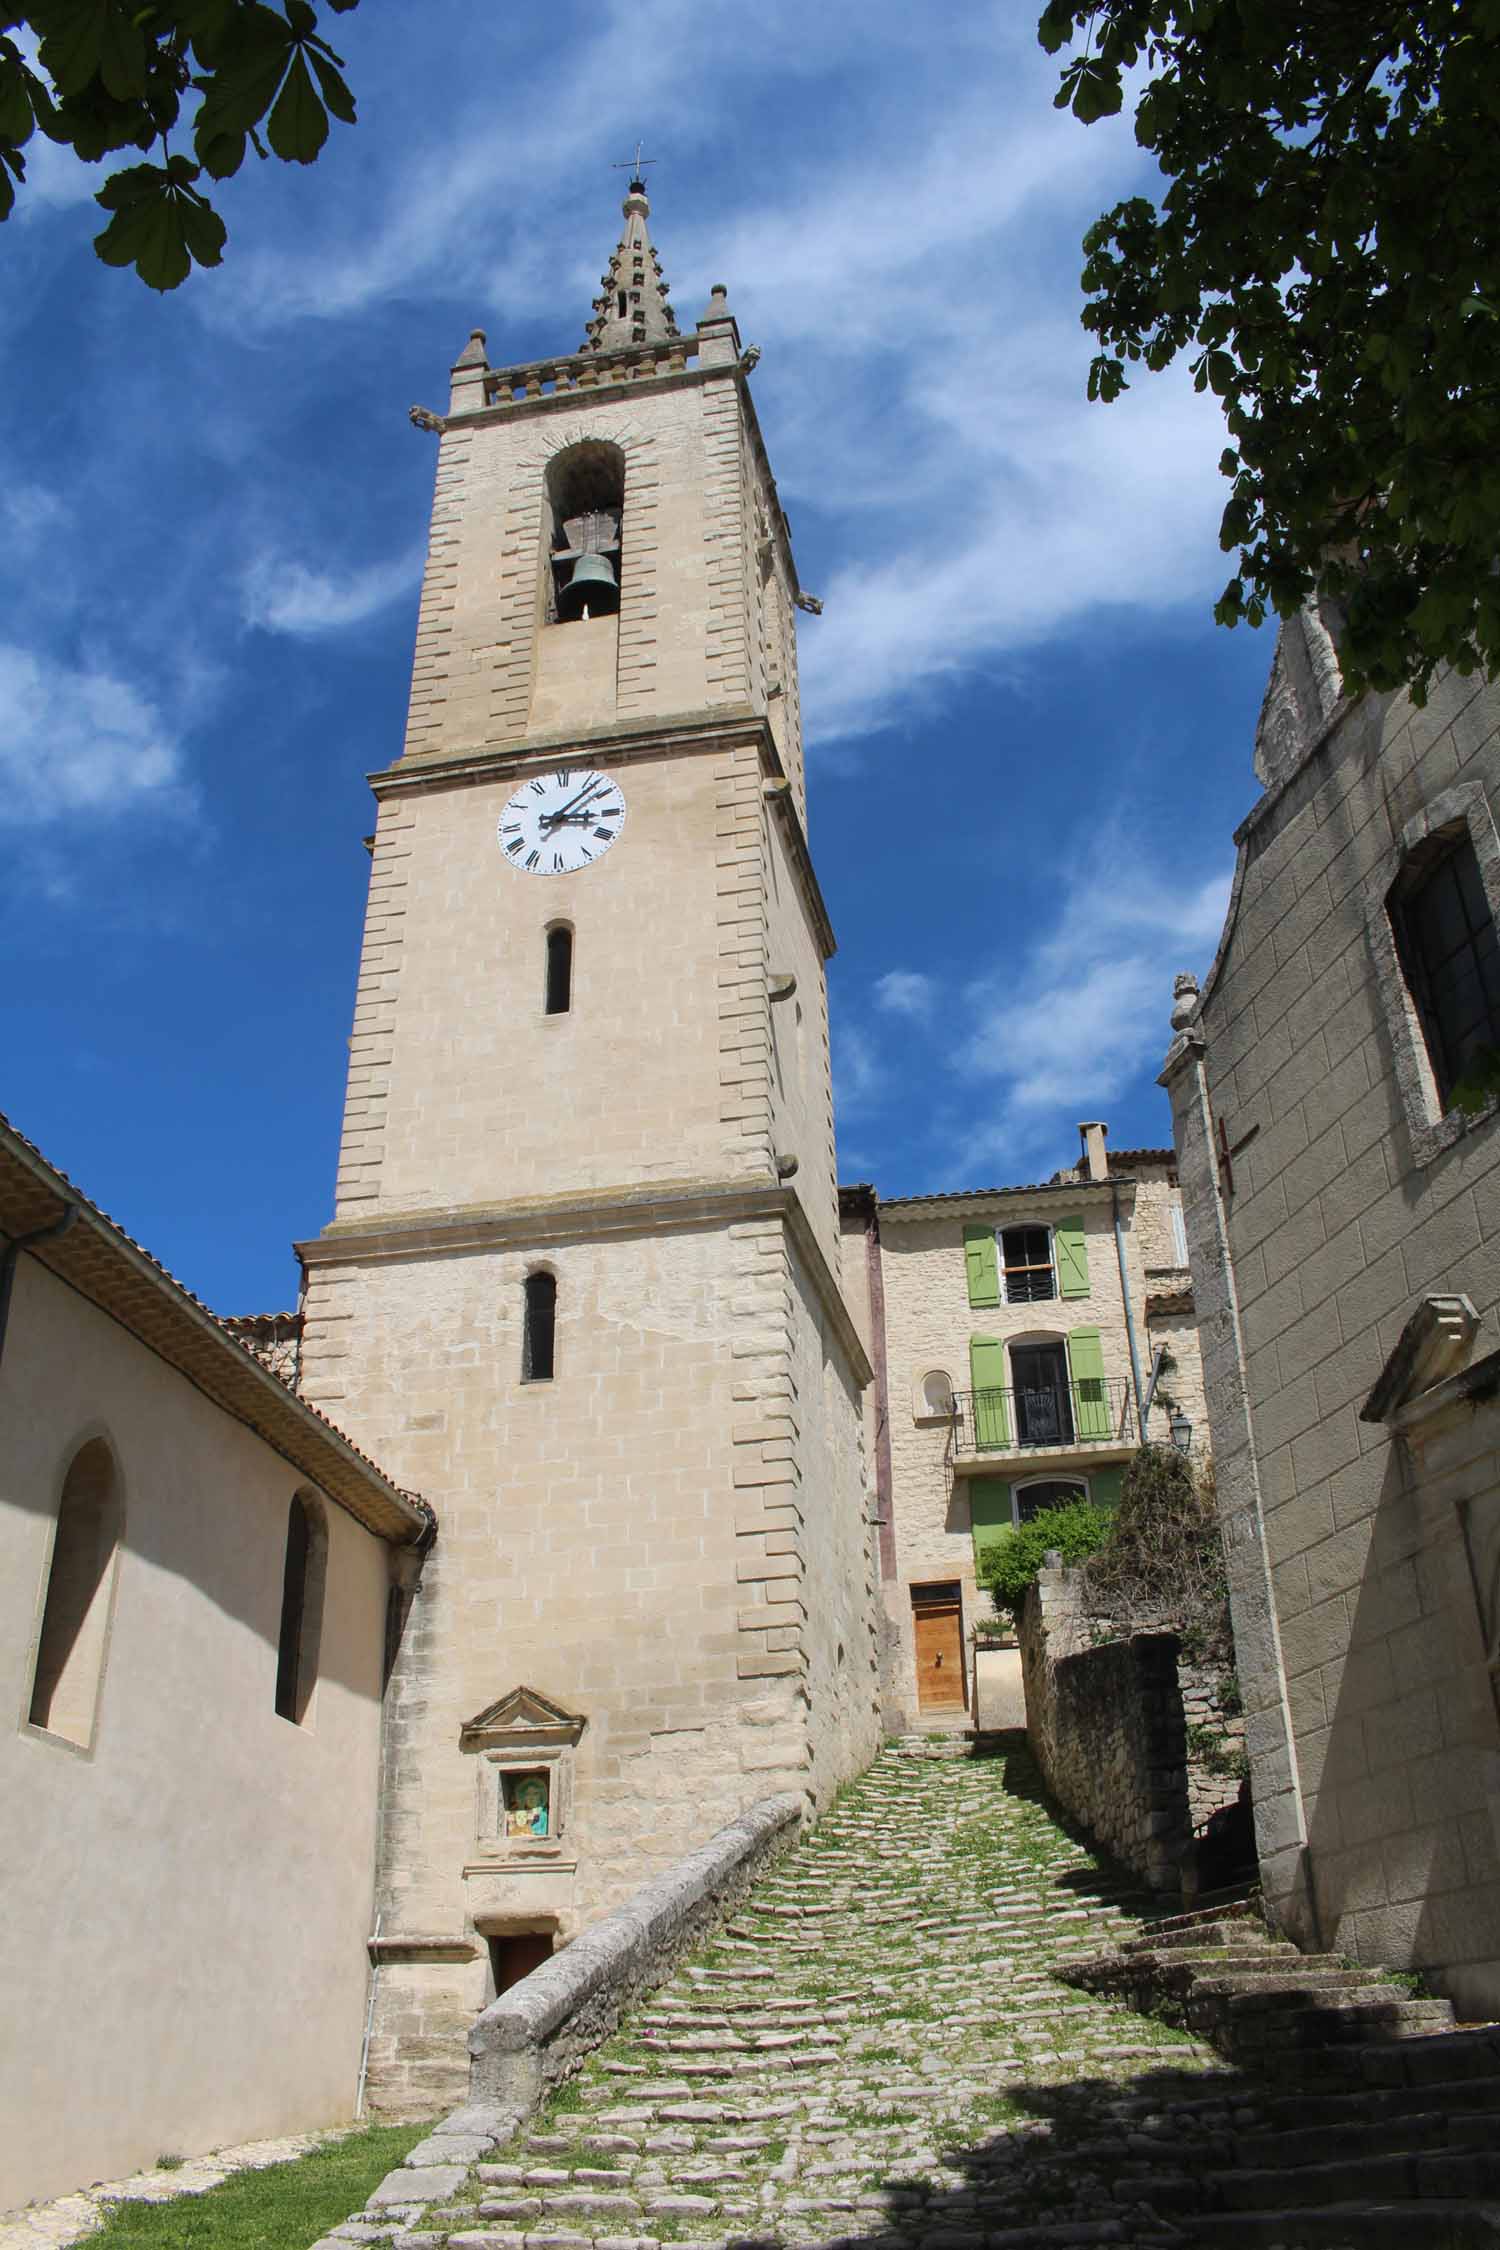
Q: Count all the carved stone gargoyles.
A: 3